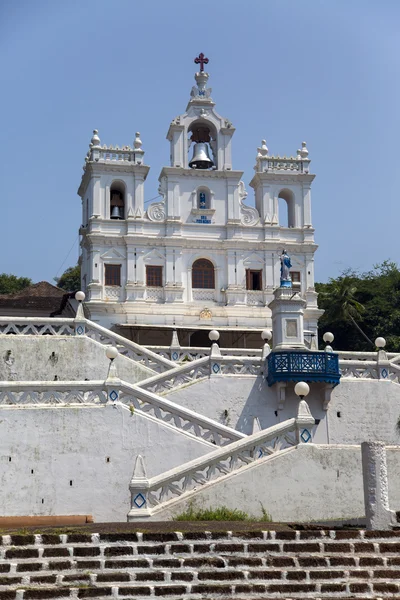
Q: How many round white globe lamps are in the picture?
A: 7